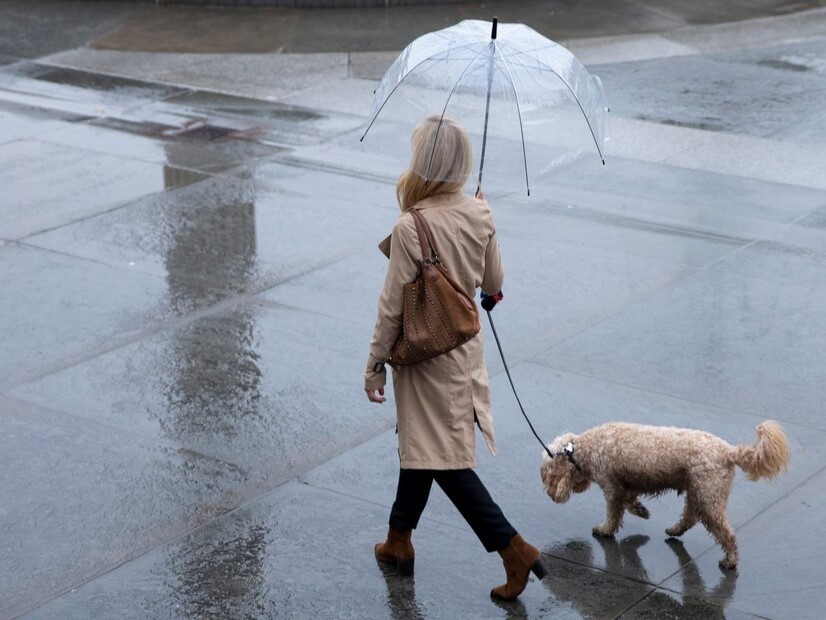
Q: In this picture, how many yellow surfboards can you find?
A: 0